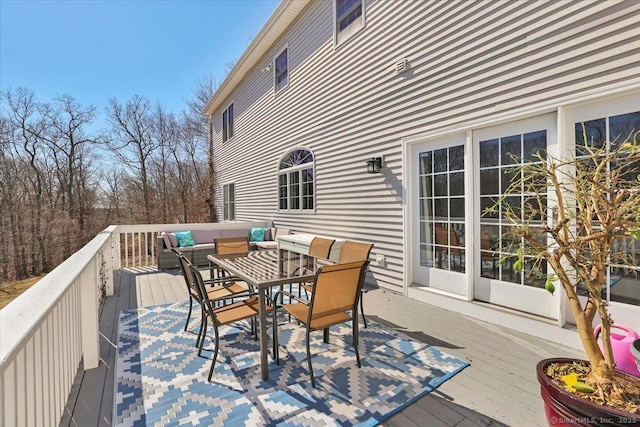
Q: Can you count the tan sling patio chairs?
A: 6